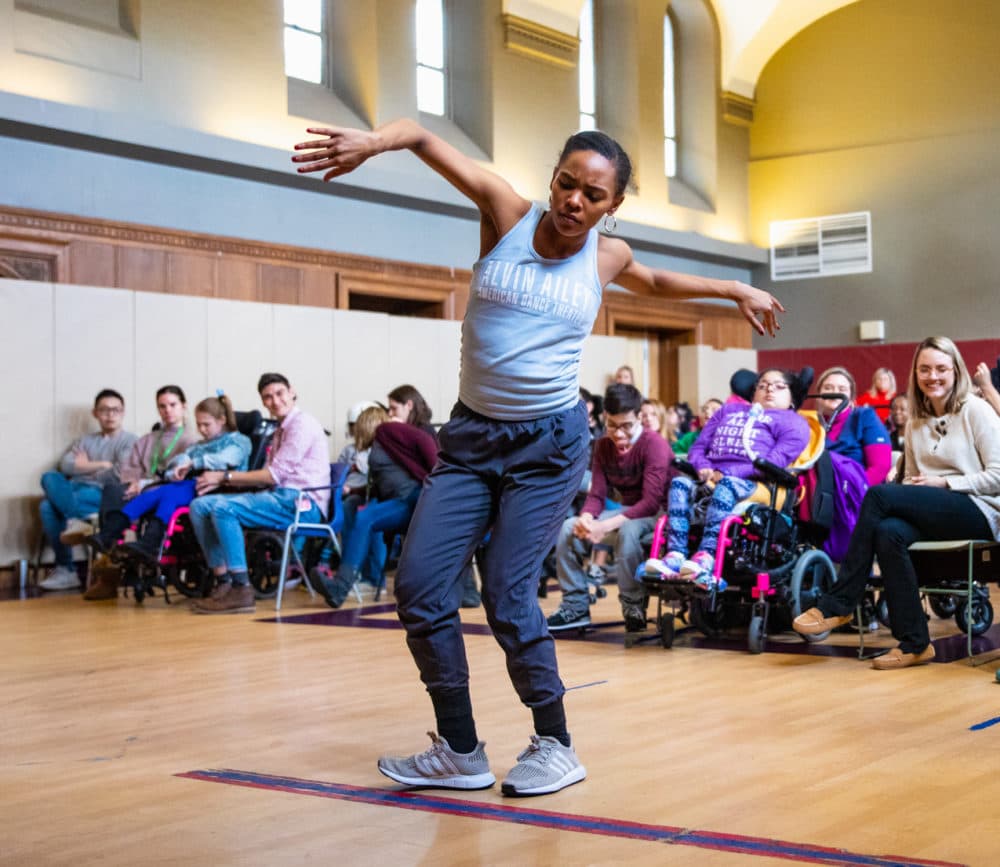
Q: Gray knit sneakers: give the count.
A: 2